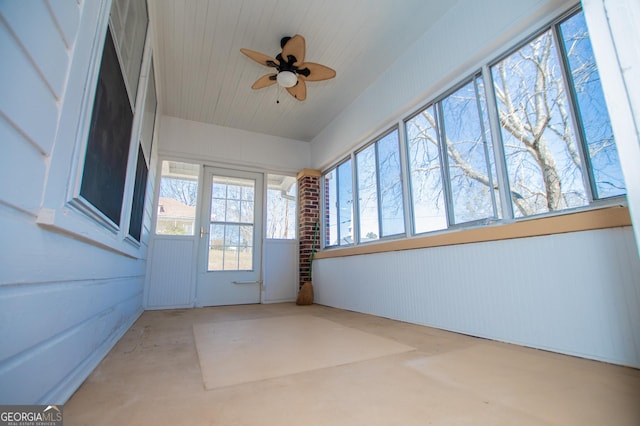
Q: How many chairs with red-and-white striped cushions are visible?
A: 0